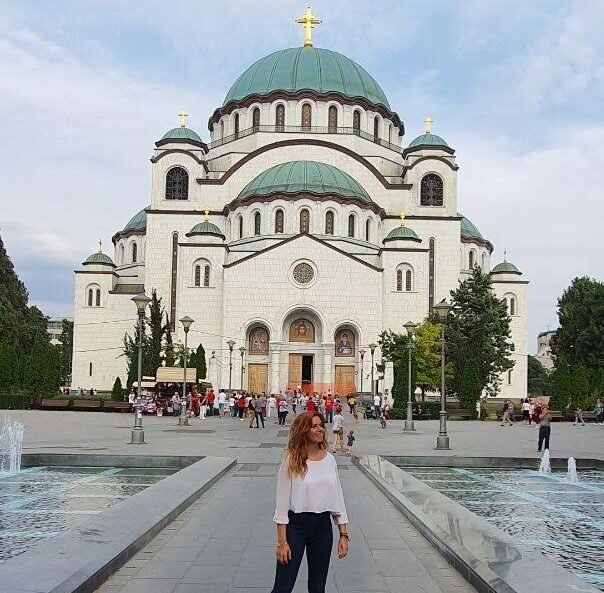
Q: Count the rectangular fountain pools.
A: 2